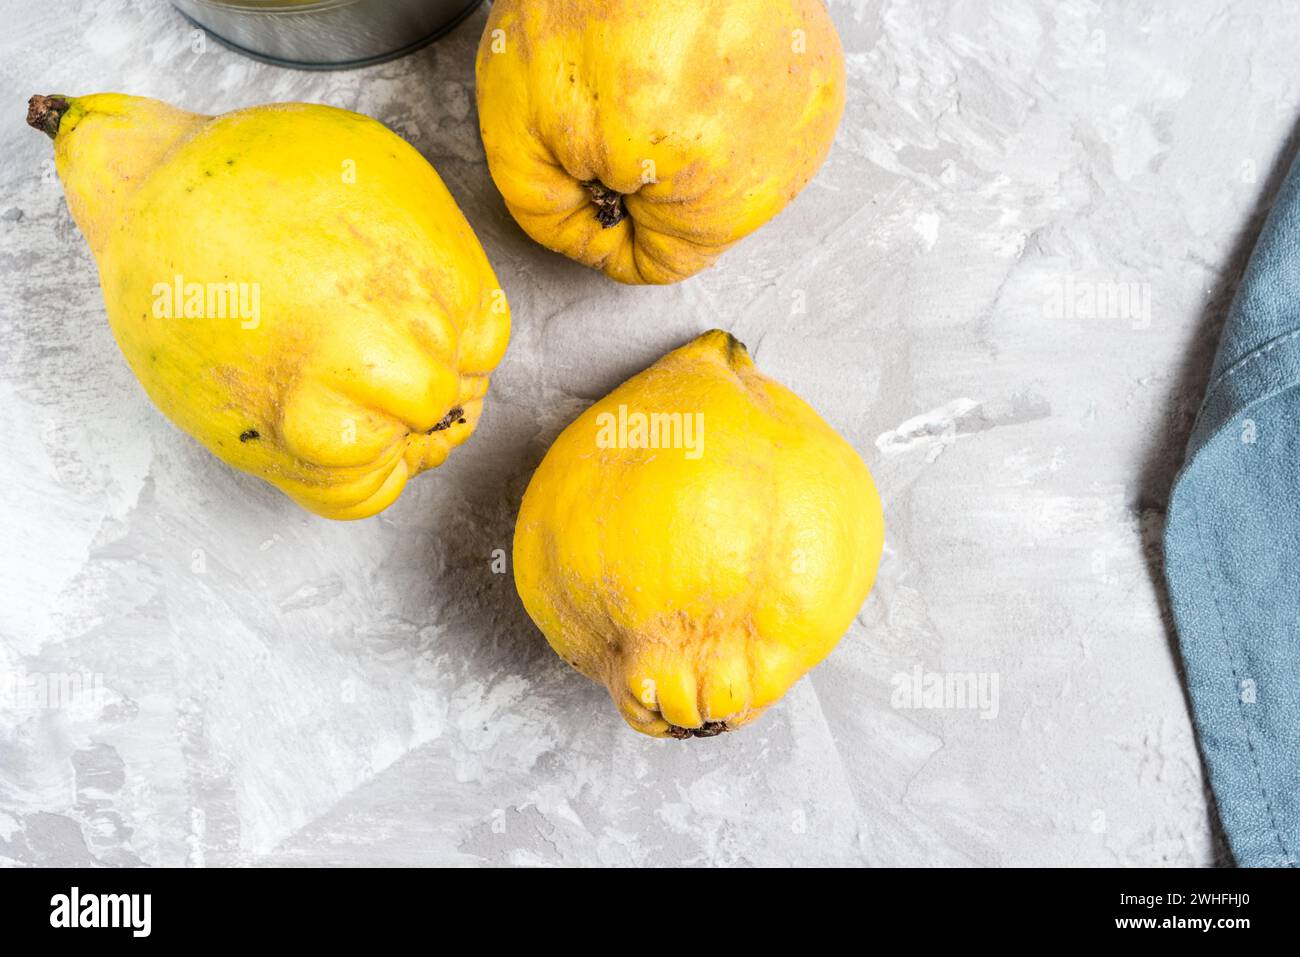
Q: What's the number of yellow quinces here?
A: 3